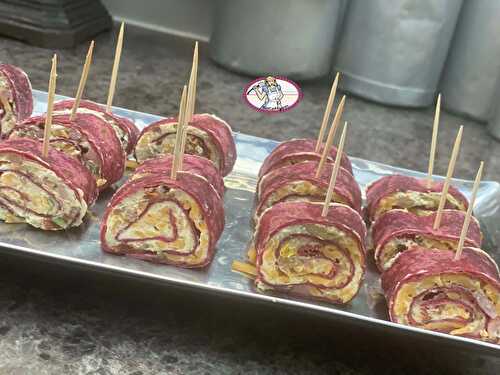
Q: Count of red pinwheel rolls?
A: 13